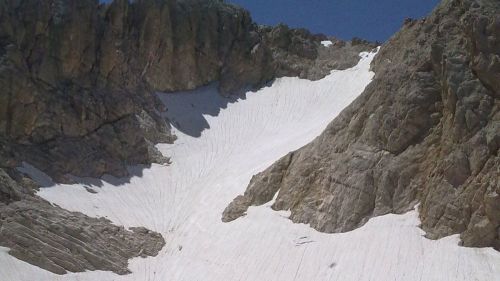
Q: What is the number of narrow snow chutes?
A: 1